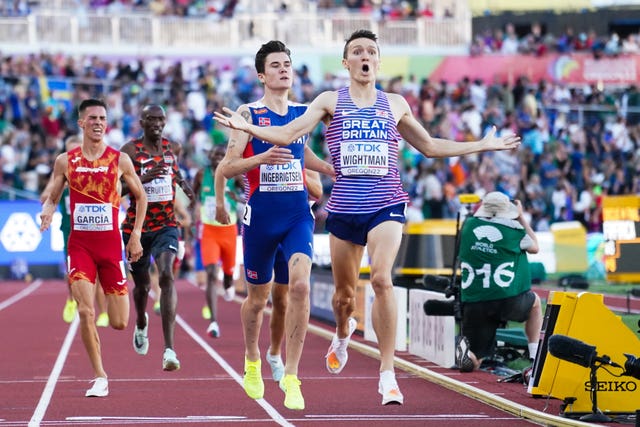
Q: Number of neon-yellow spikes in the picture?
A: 6